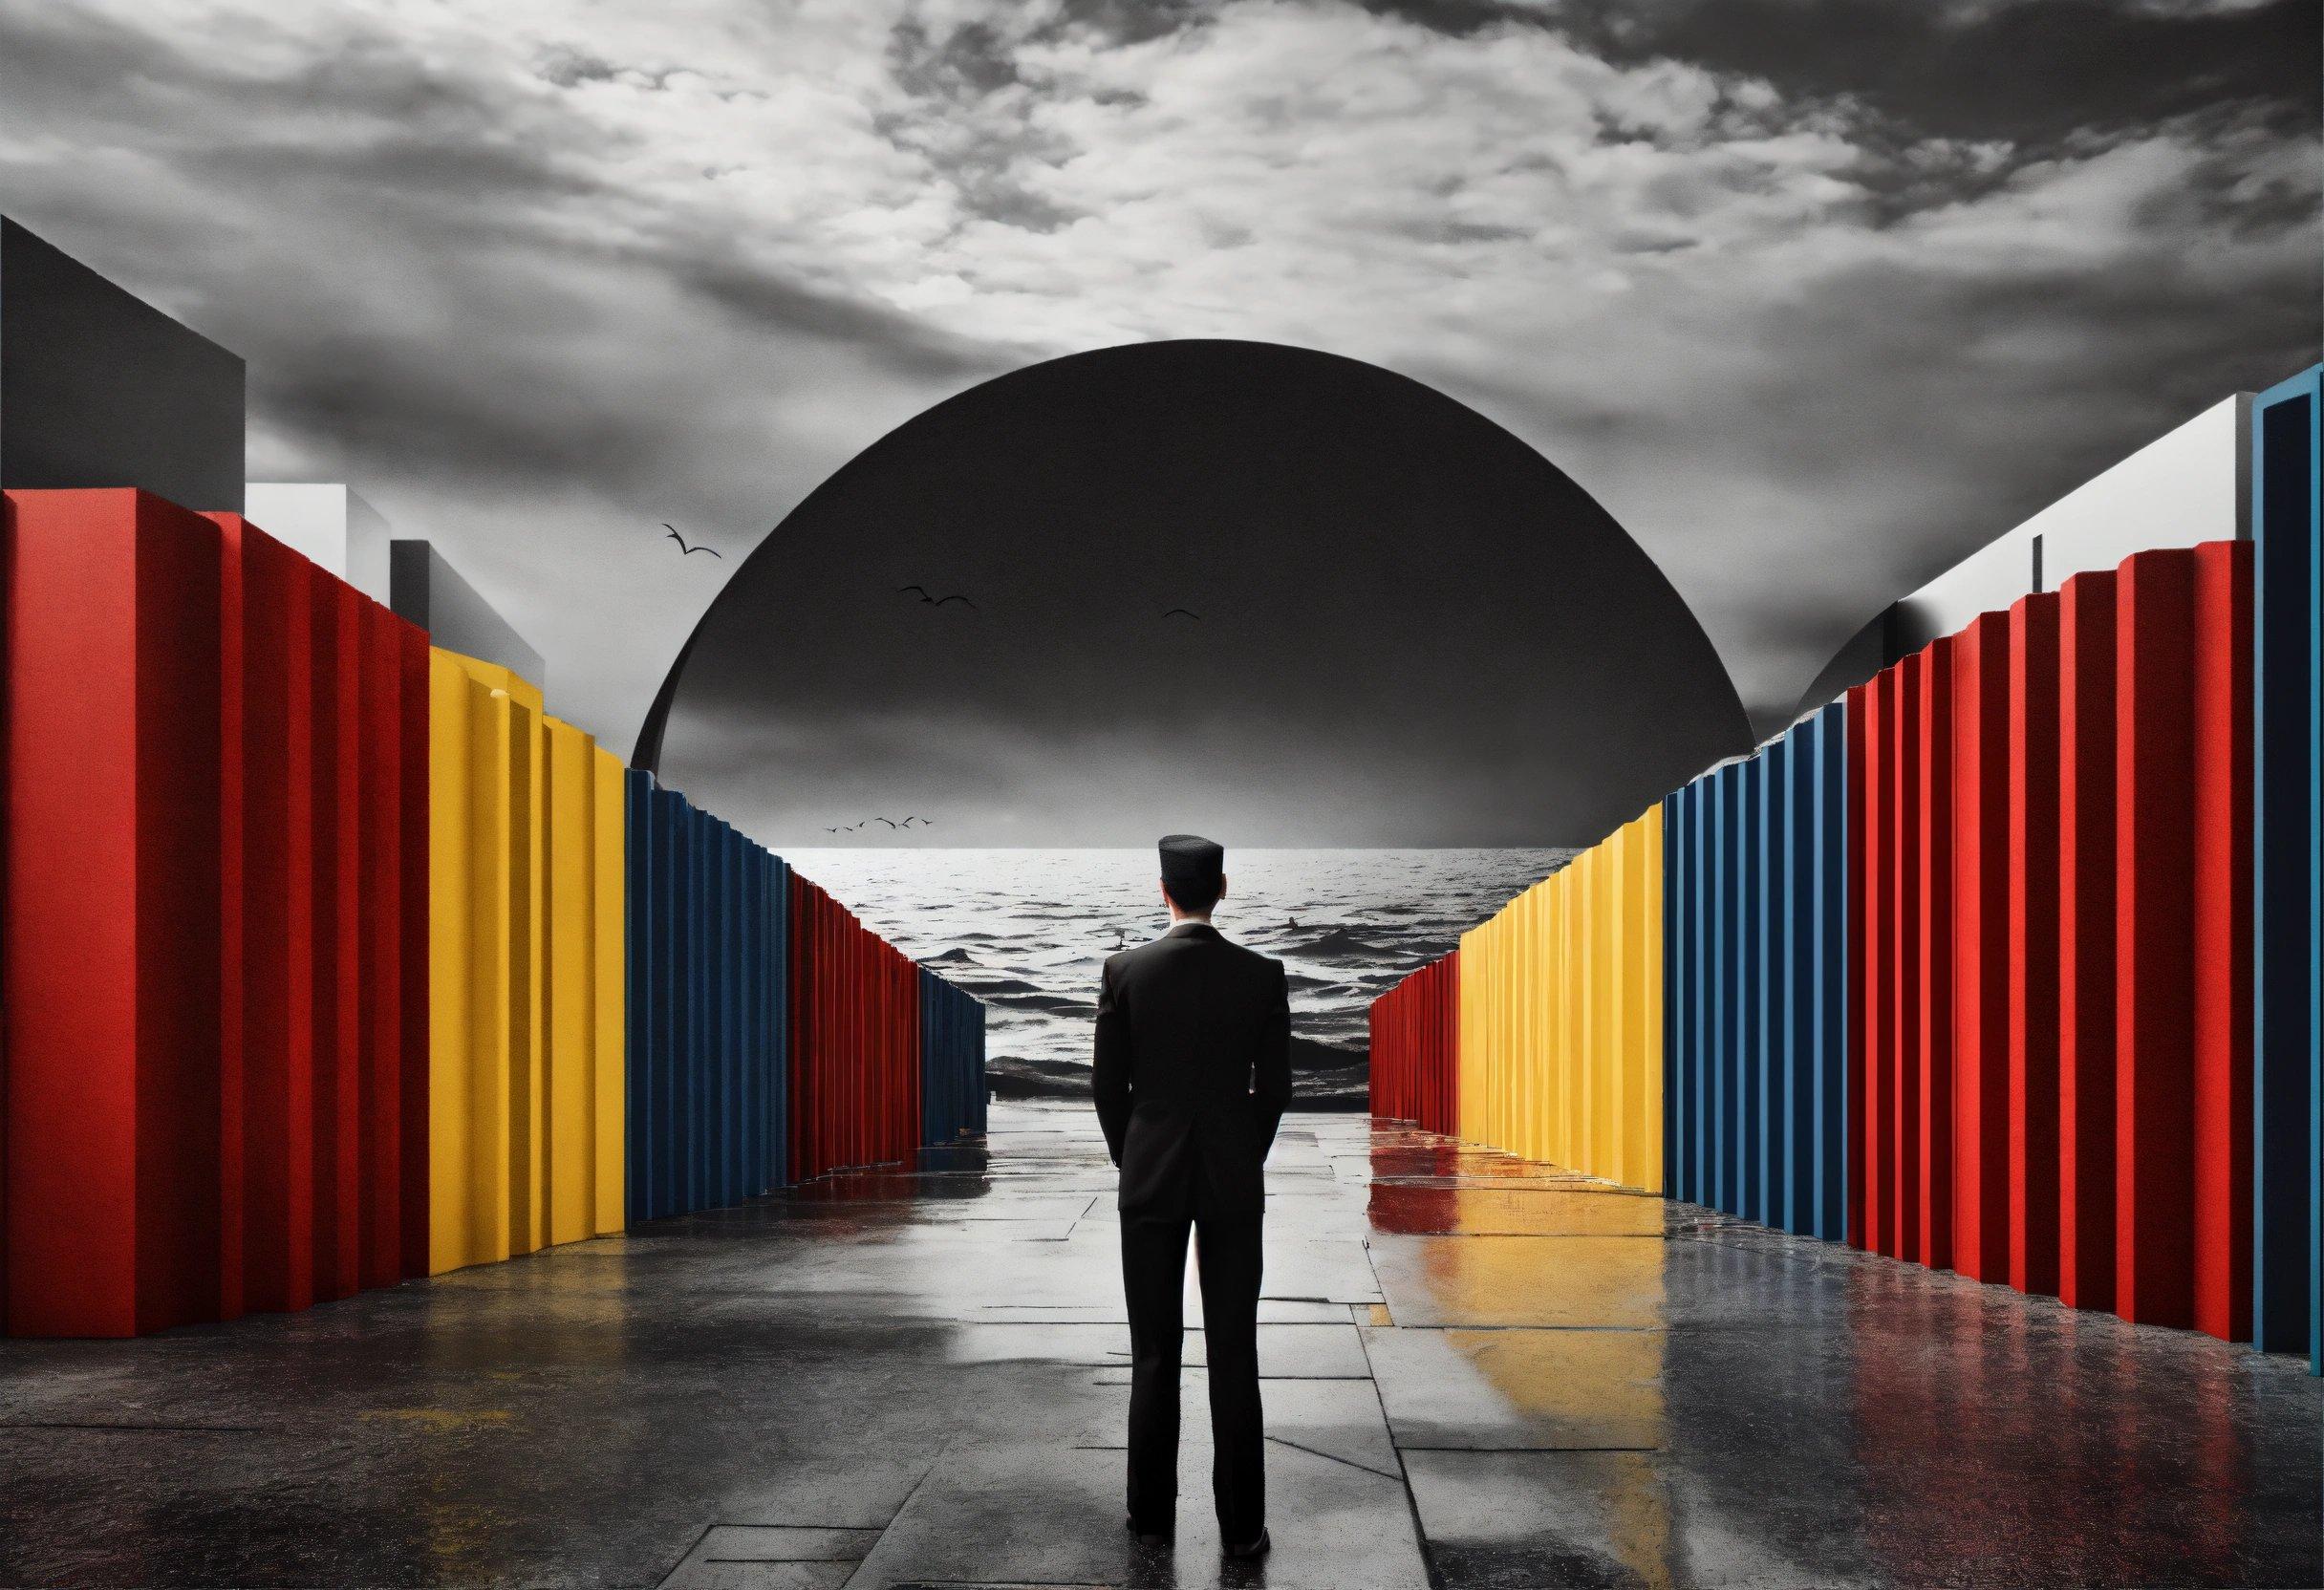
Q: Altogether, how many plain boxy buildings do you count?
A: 4